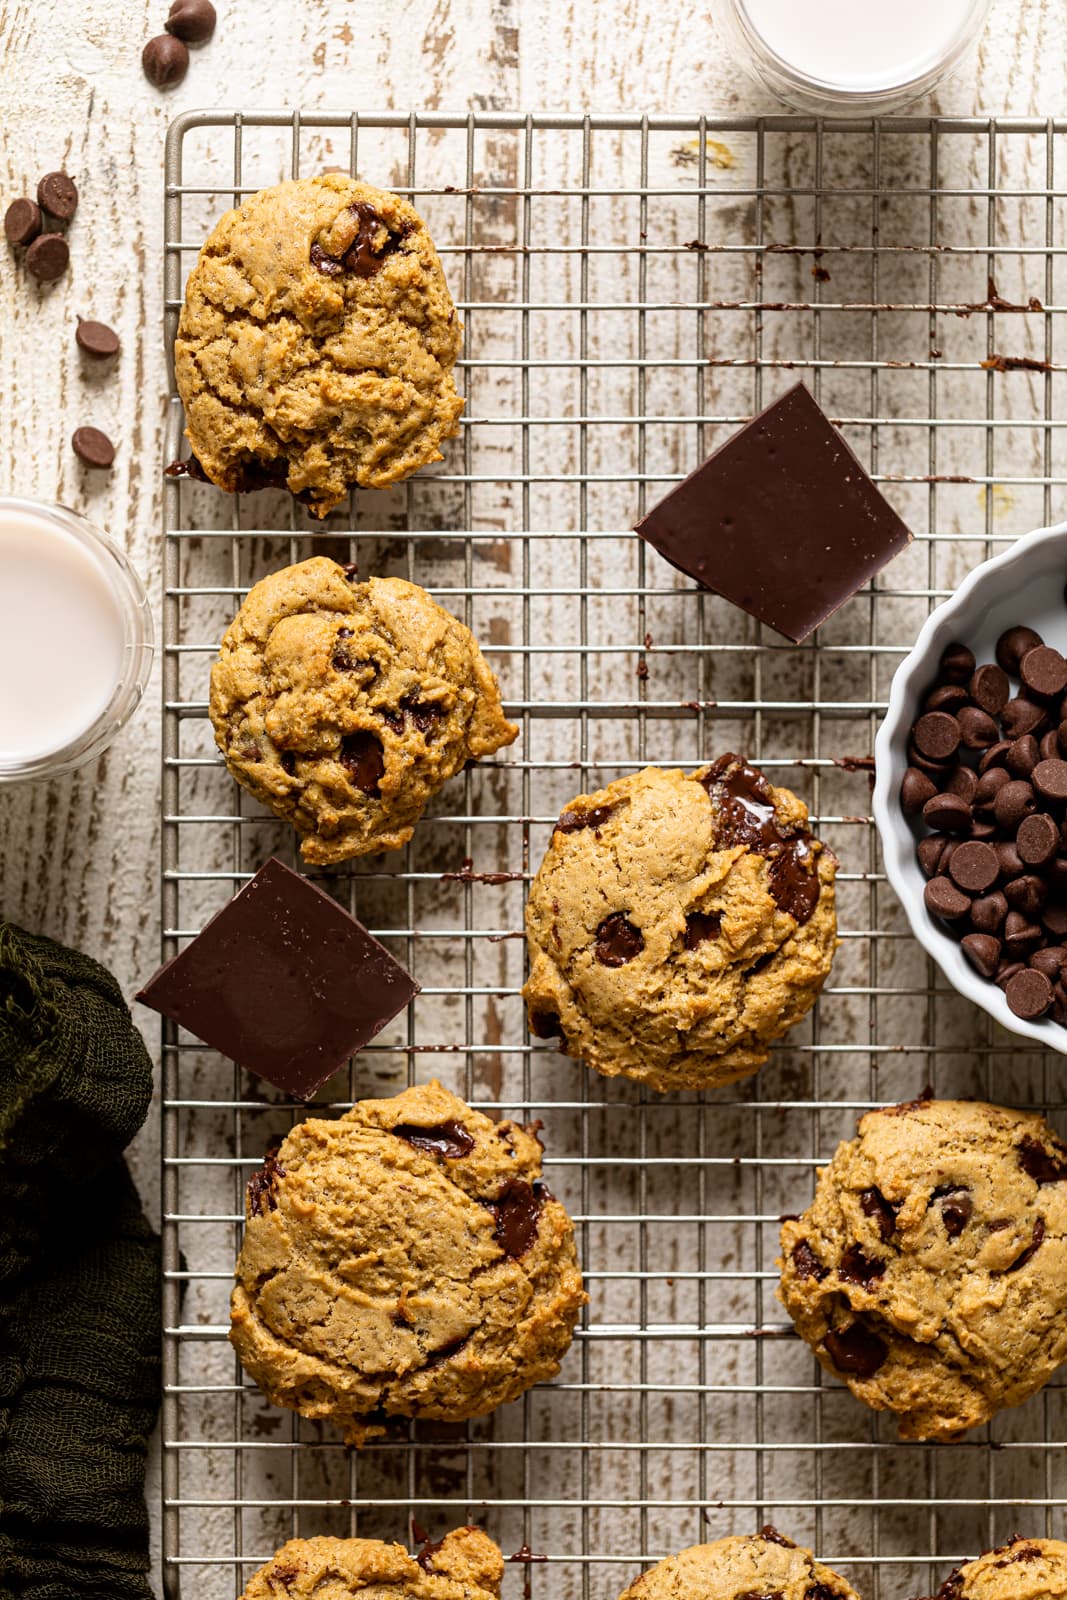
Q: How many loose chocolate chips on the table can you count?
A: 7